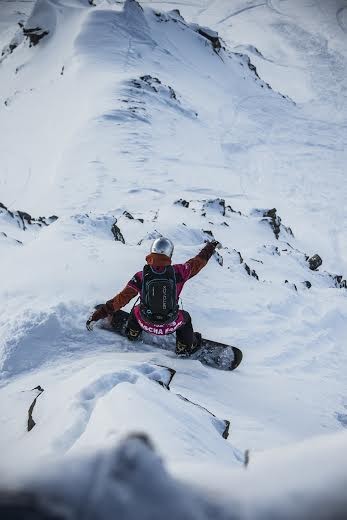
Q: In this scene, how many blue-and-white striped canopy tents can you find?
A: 0